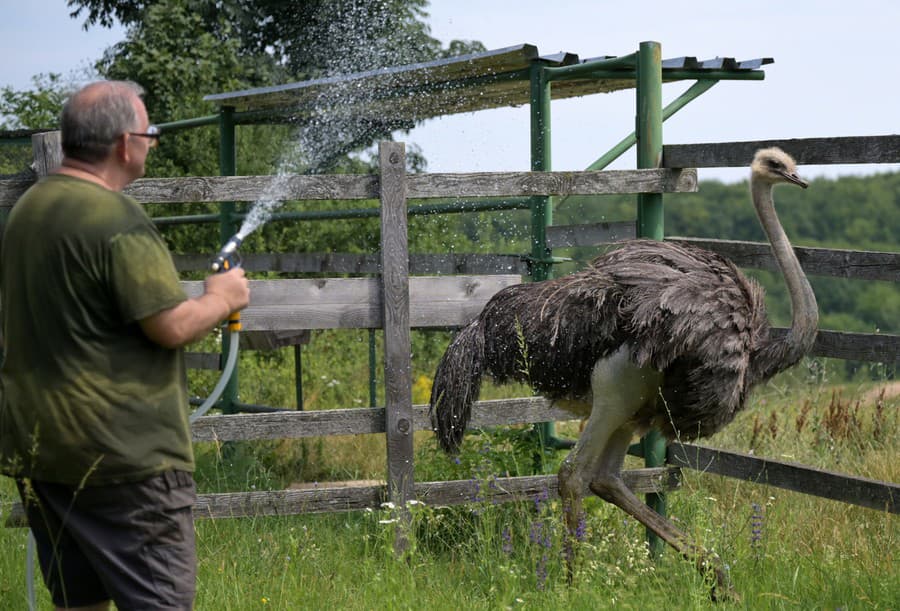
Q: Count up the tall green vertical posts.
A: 3